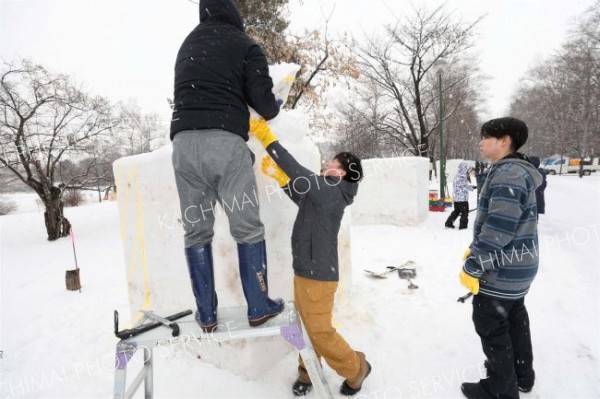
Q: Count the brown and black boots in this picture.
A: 2